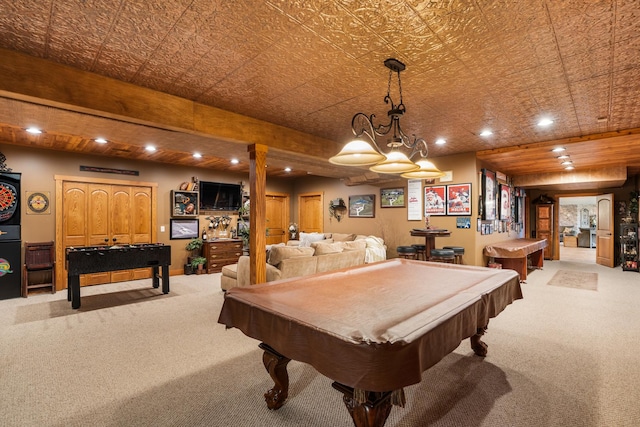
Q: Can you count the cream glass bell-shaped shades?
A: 3